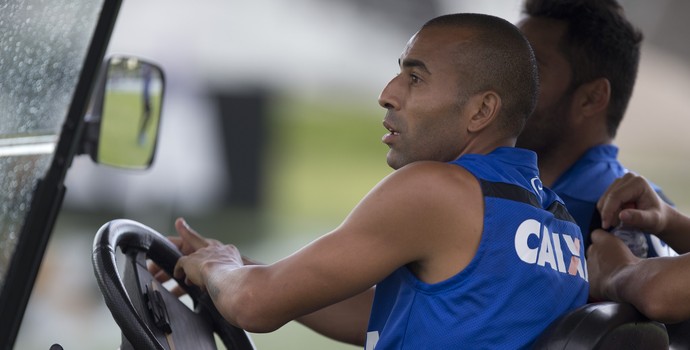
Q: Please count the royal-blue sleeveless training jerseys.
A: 2